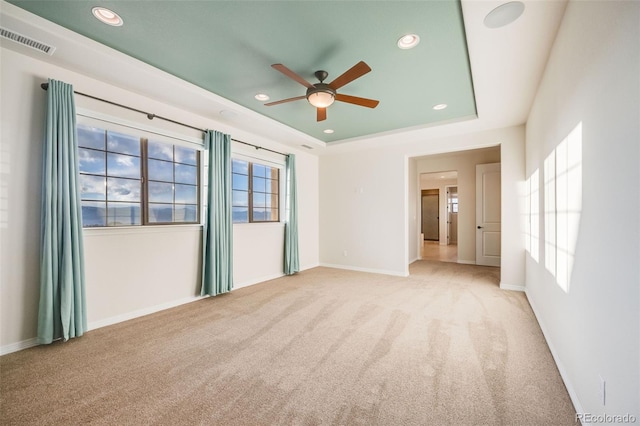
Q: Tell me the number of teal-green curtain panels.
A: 3